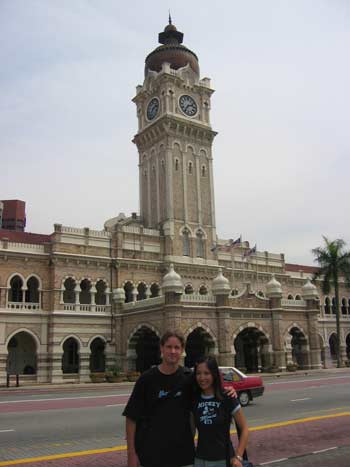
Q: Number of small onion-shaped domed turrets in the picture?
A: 4